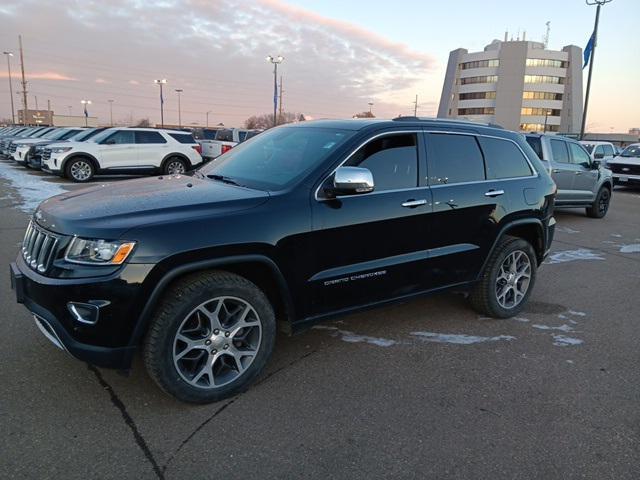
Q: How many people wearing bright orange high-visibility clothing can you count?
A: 0